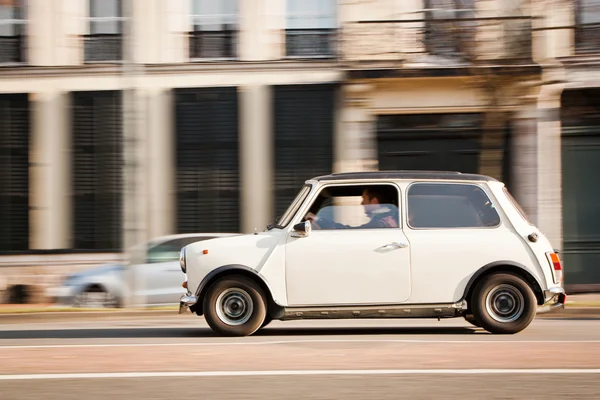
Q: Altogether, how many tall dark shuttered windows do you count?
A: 4